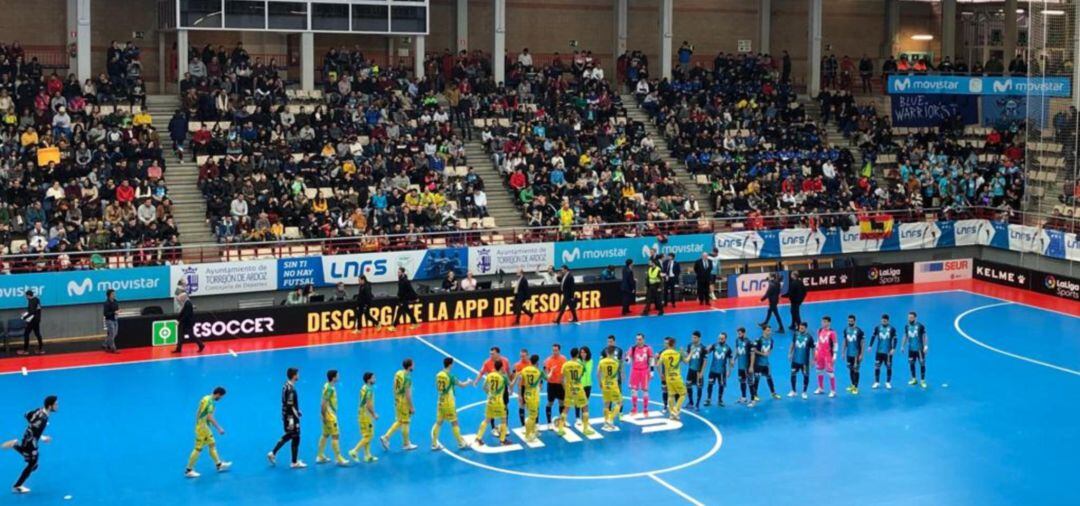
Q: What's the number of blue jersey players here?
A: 10